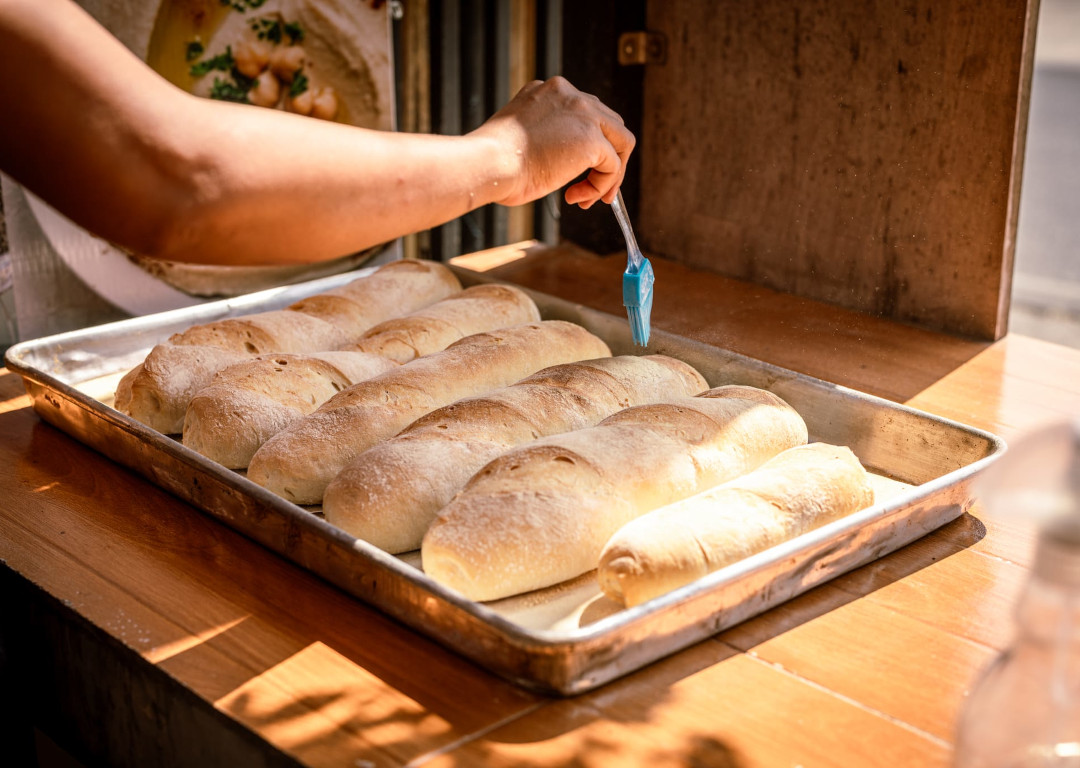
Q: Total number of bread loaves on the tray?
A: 6